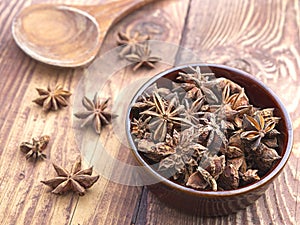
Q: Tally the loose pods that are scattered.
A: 6